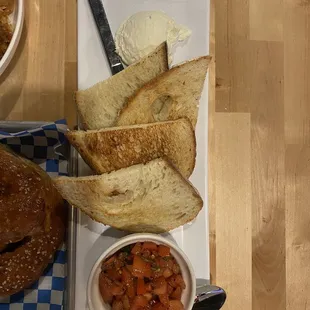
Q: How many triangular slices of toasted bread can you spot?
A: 4